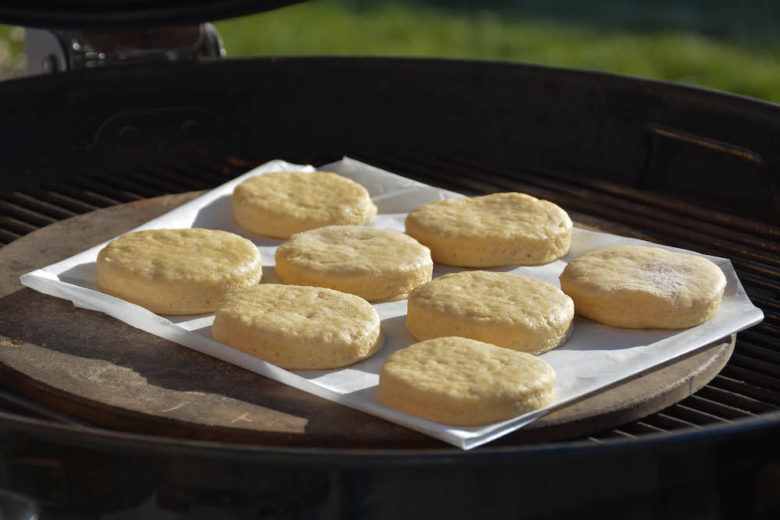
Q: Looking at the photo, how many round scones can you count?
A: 8